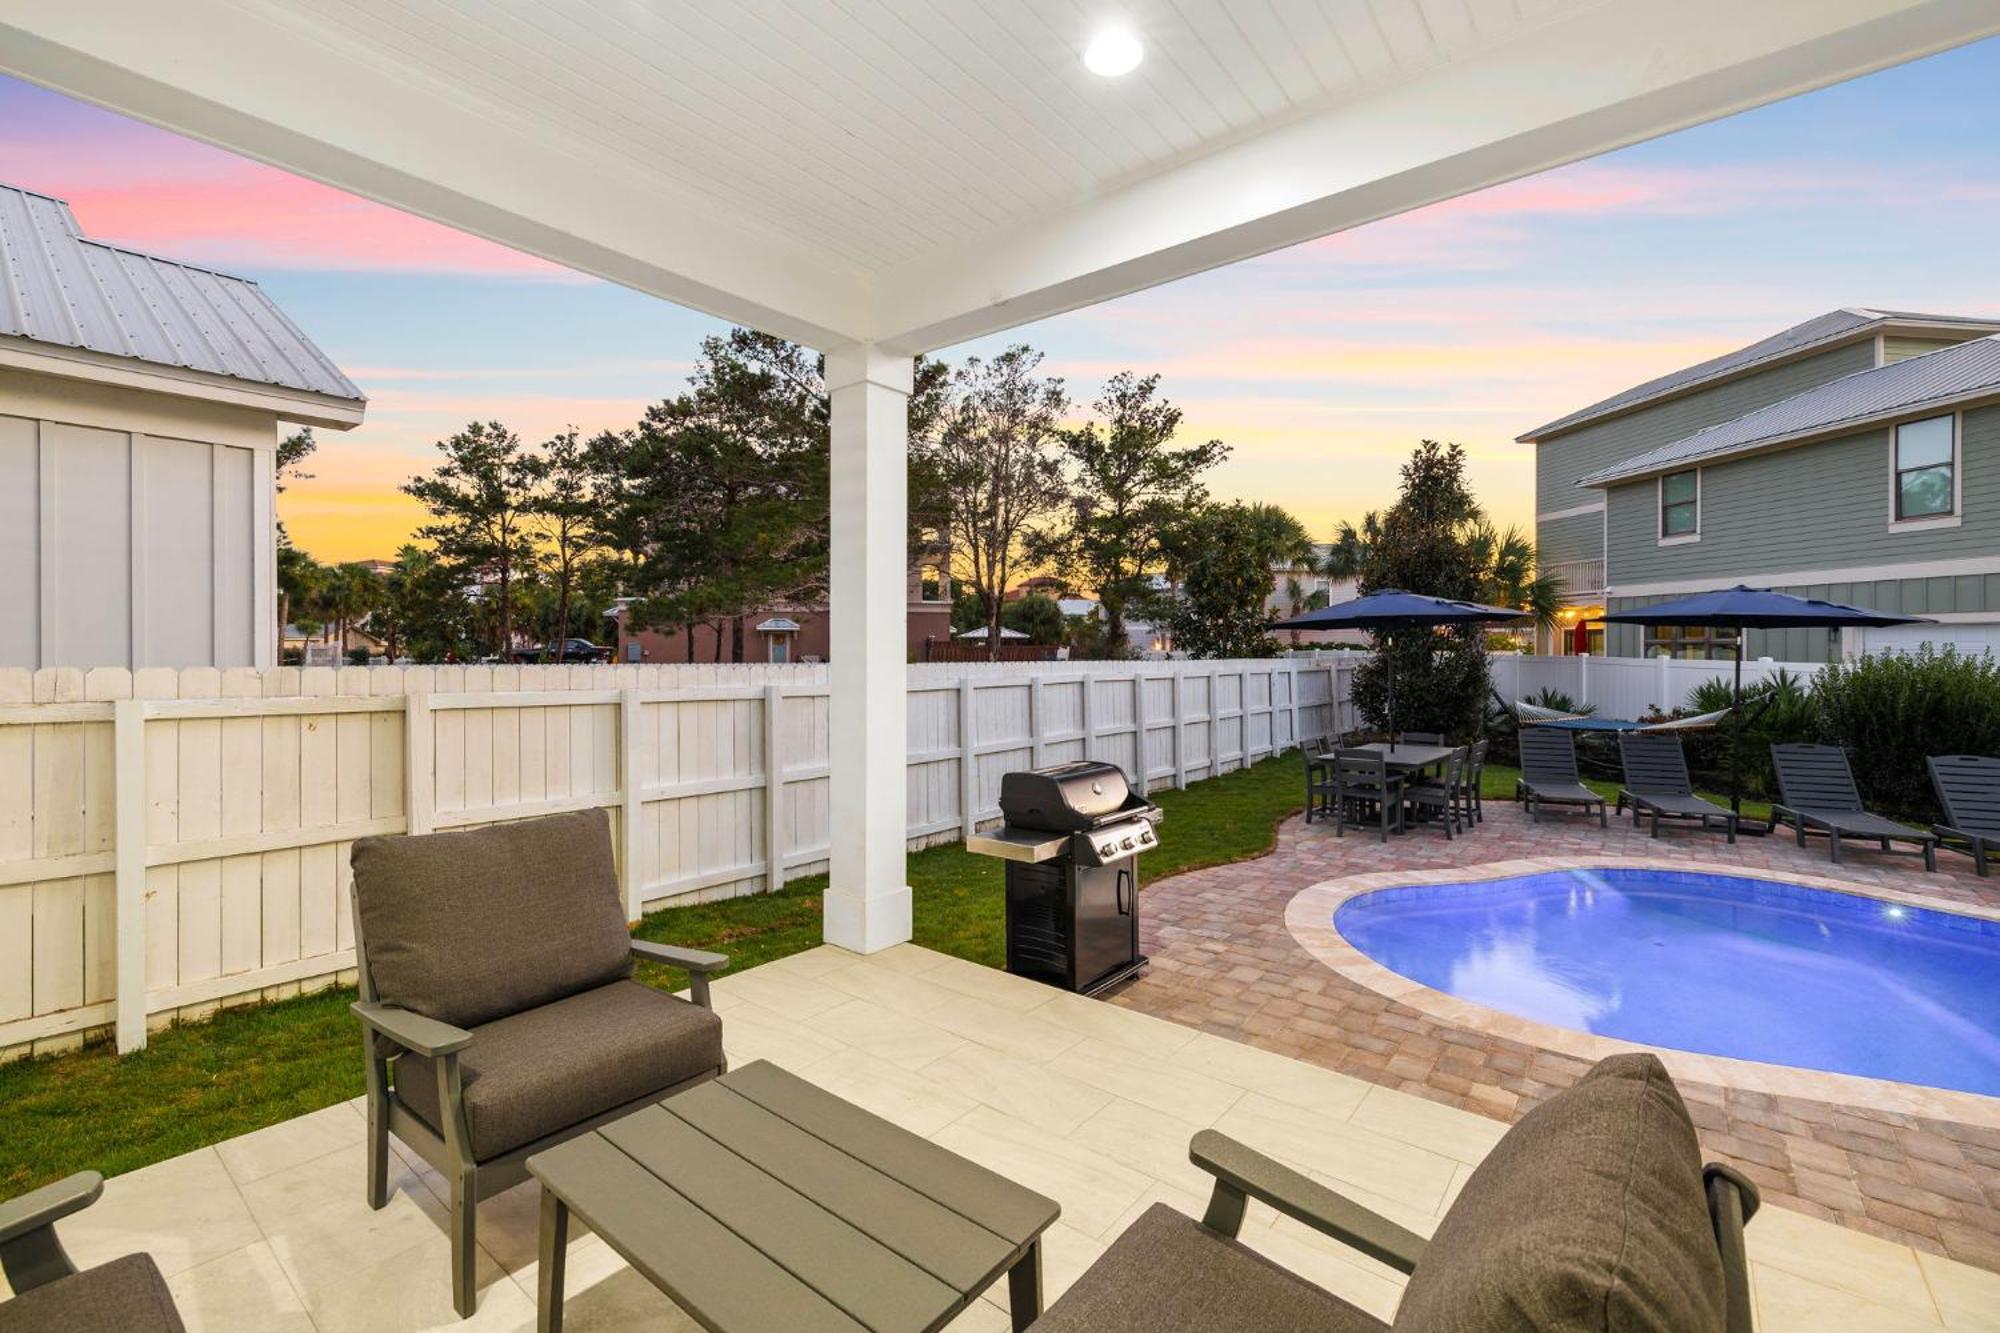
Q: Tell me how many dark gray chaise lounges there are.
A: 4